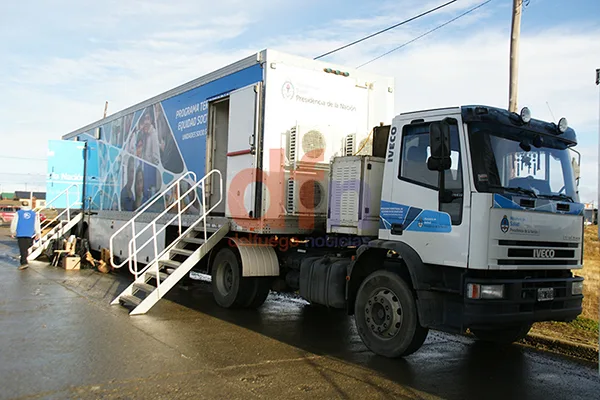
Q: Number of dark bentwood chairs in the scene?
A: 0